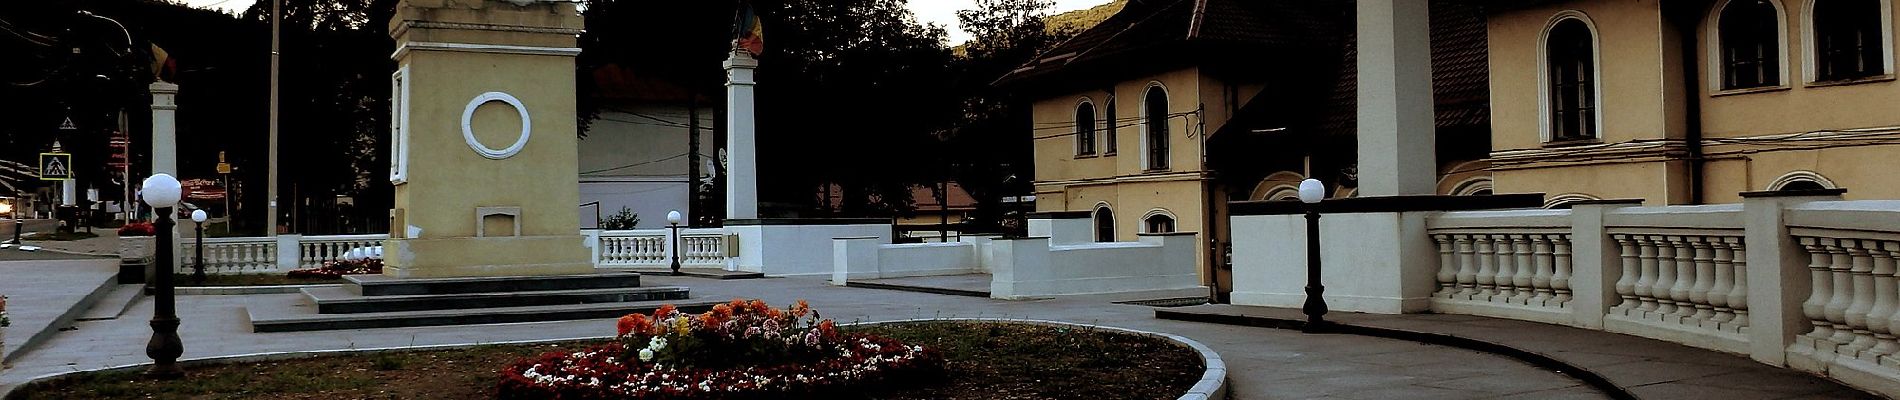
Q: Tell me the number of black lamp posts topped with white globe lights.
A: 4